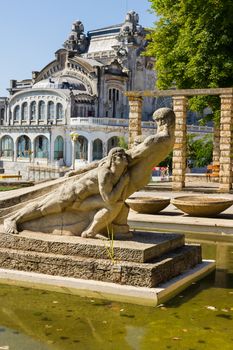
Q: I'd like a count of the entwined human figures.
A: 2